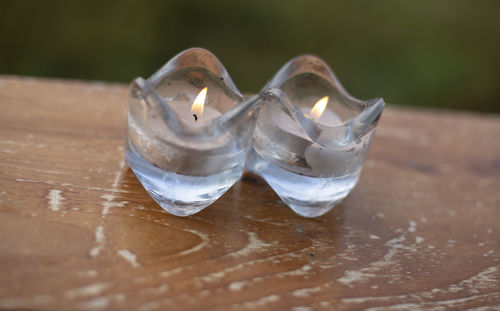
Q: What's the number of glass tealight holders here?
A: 2